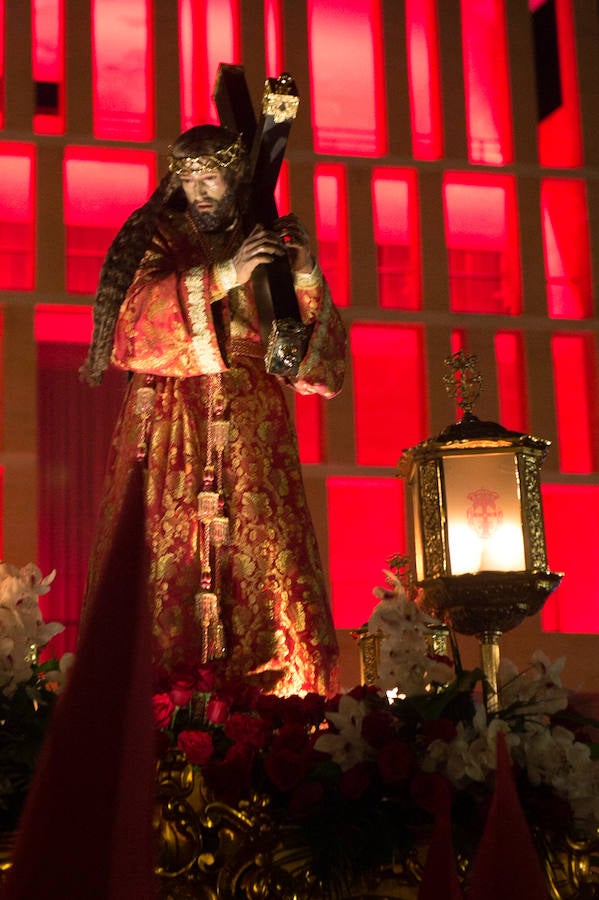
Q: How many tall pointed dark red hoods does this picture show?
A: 3